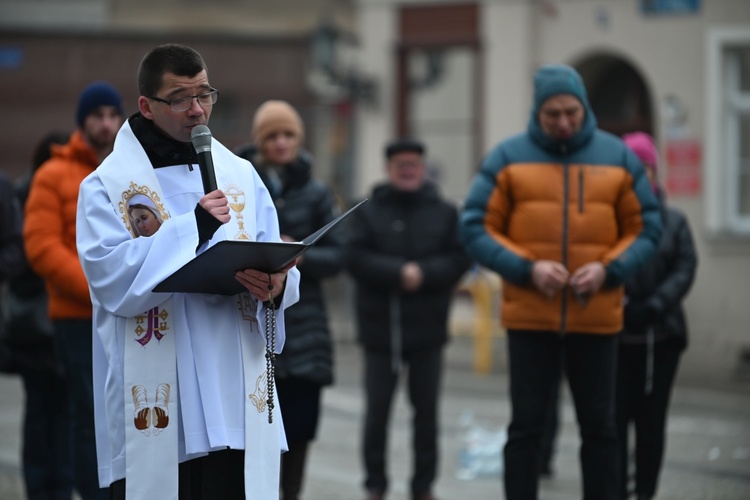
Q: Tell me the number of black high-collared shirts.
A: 1